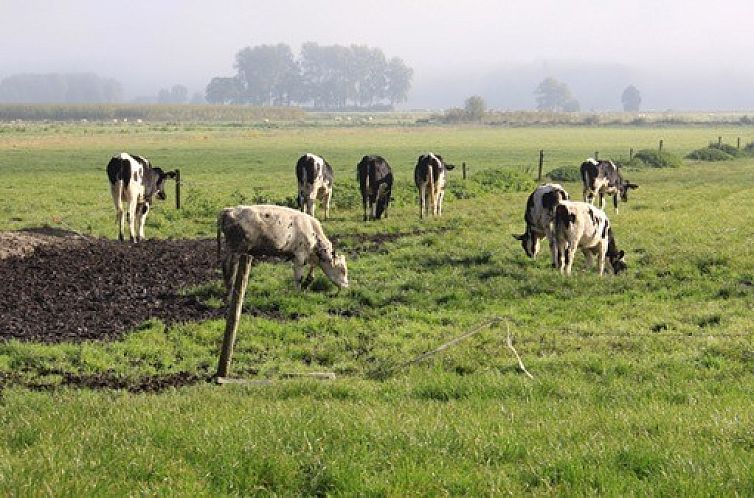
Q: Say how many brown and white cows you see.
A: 0